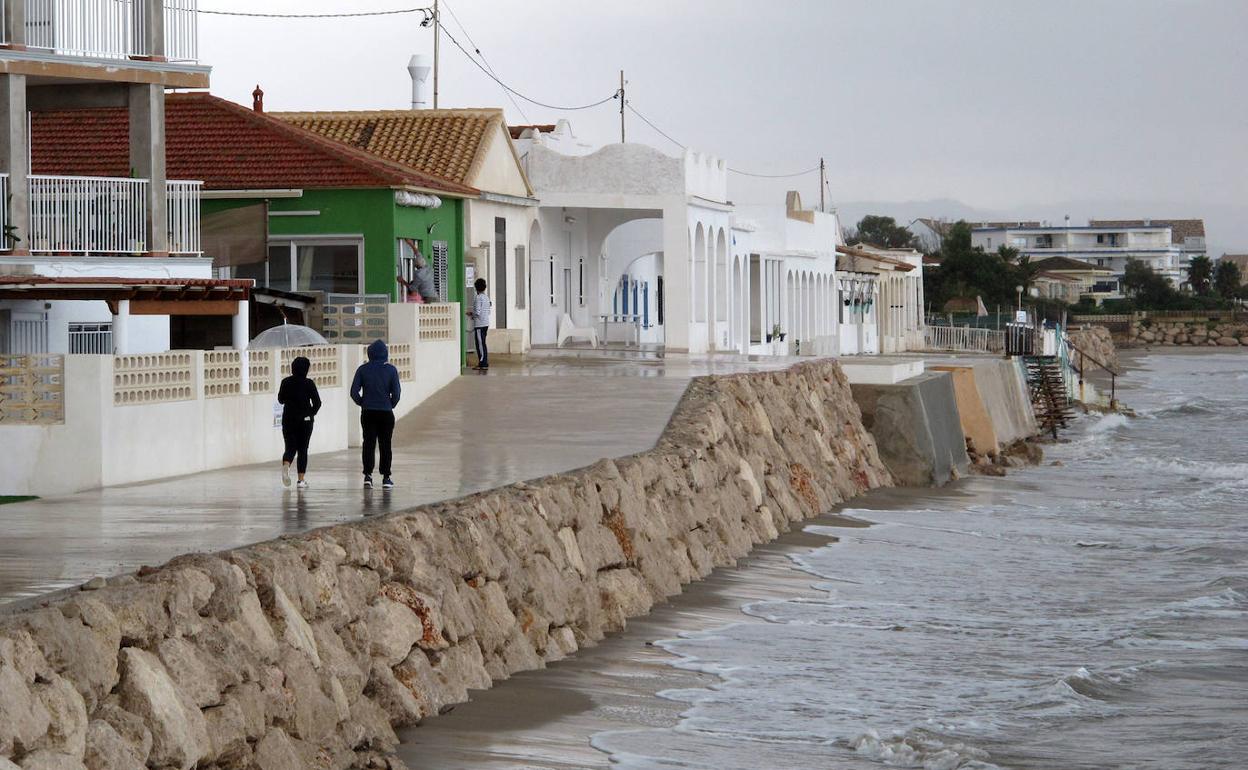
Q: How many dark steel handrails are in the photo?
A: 1